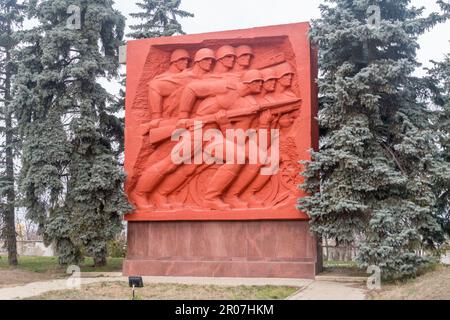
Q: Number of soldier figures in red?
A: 7